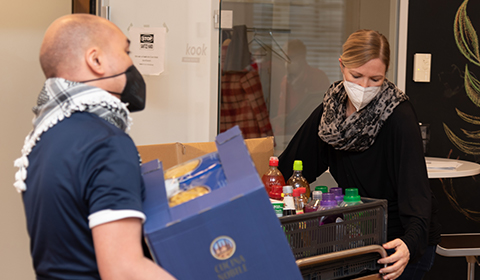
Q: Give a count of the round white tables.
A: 1